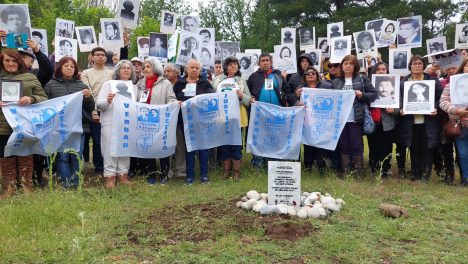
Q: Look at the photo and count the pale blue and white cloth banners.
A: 5